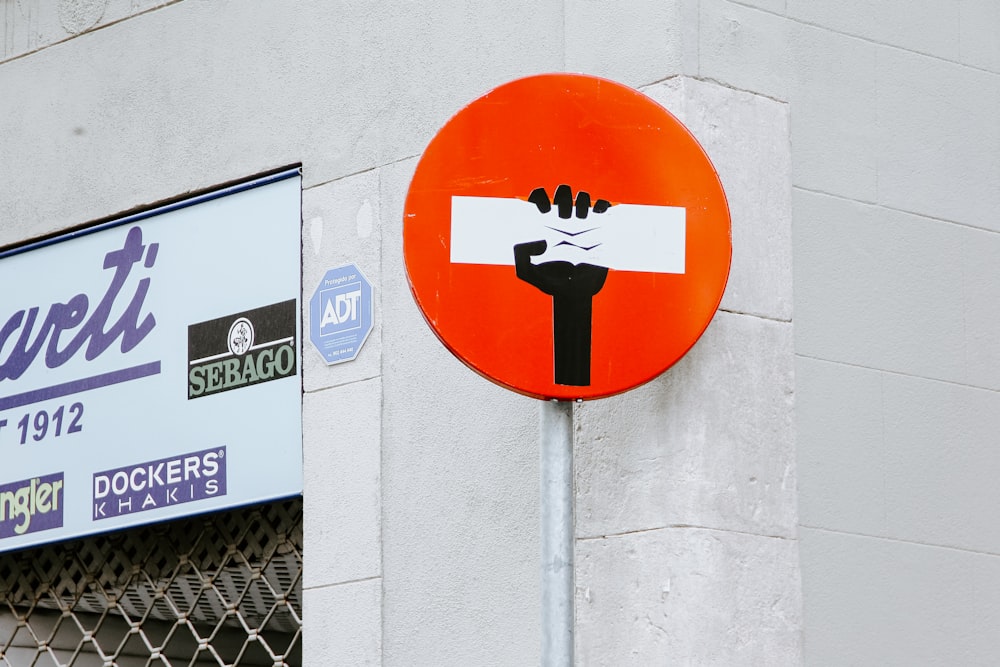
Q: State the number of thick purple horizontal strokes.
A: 1